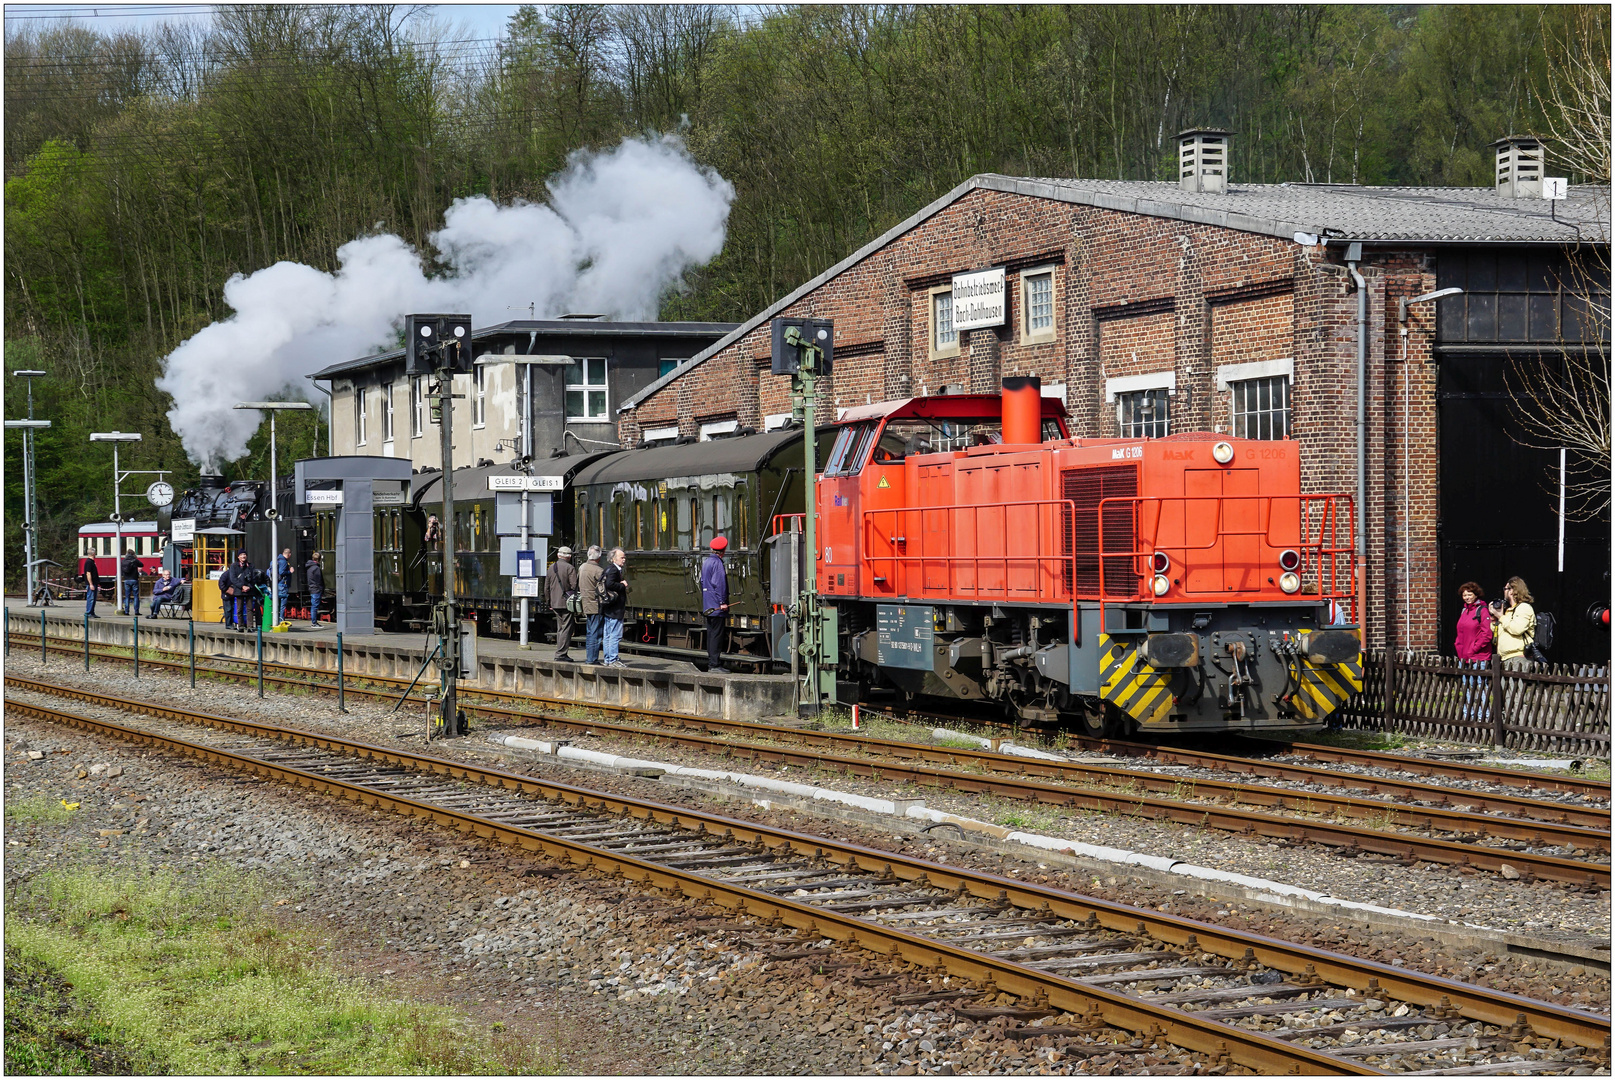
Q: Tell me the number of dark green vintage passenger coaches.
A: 3